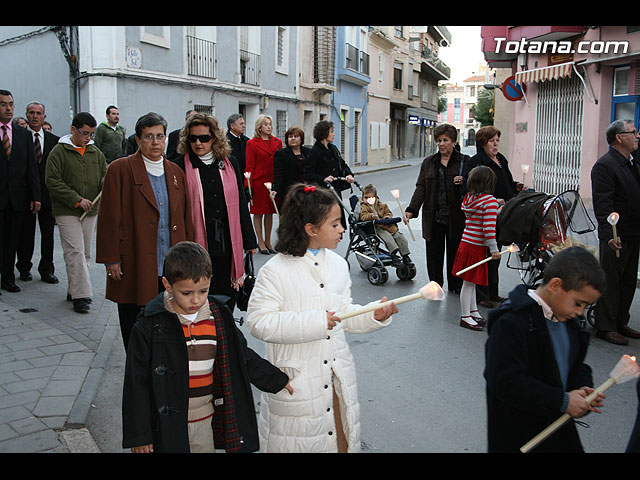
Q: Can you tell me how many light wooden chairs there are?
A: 0